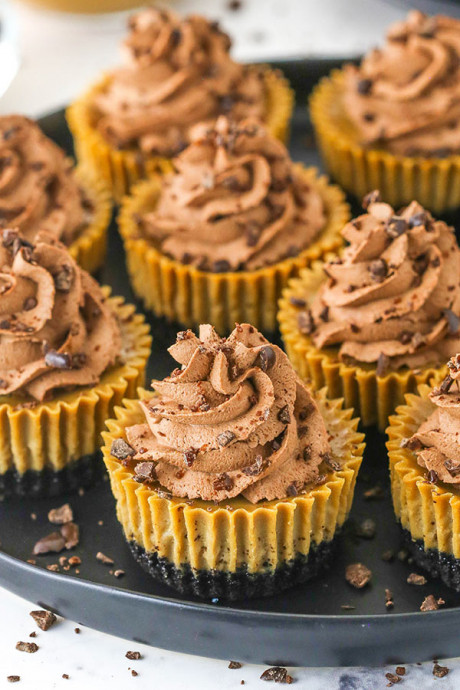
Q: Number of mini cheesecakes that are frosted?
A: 8